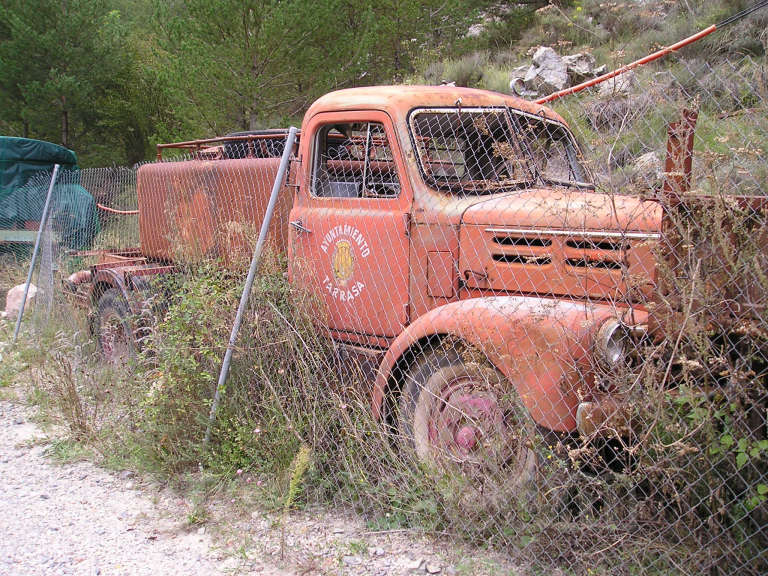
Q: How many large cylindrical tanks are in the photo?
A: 1